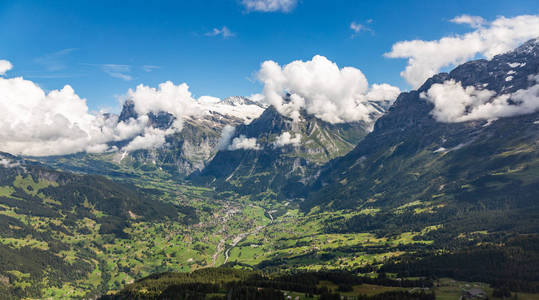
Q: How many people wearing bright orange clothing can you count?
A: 0